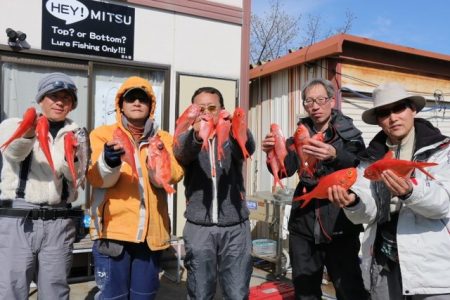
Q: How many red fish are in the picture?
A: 15